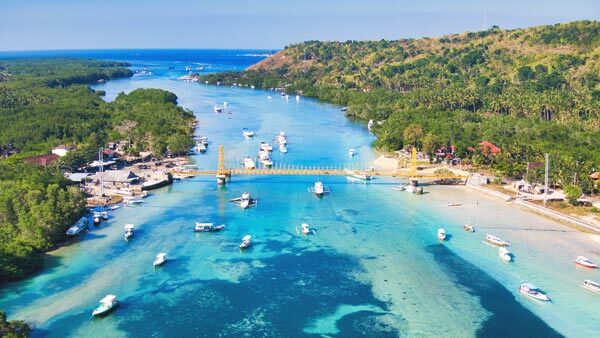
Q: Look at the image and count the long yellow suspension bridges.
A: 1